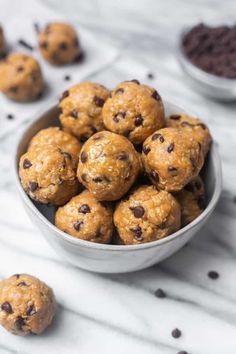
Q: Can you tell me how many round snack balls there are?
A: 14